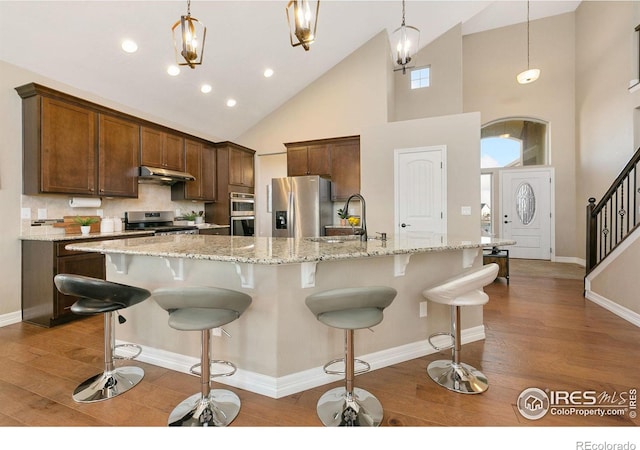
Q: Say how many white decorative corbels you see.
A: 6